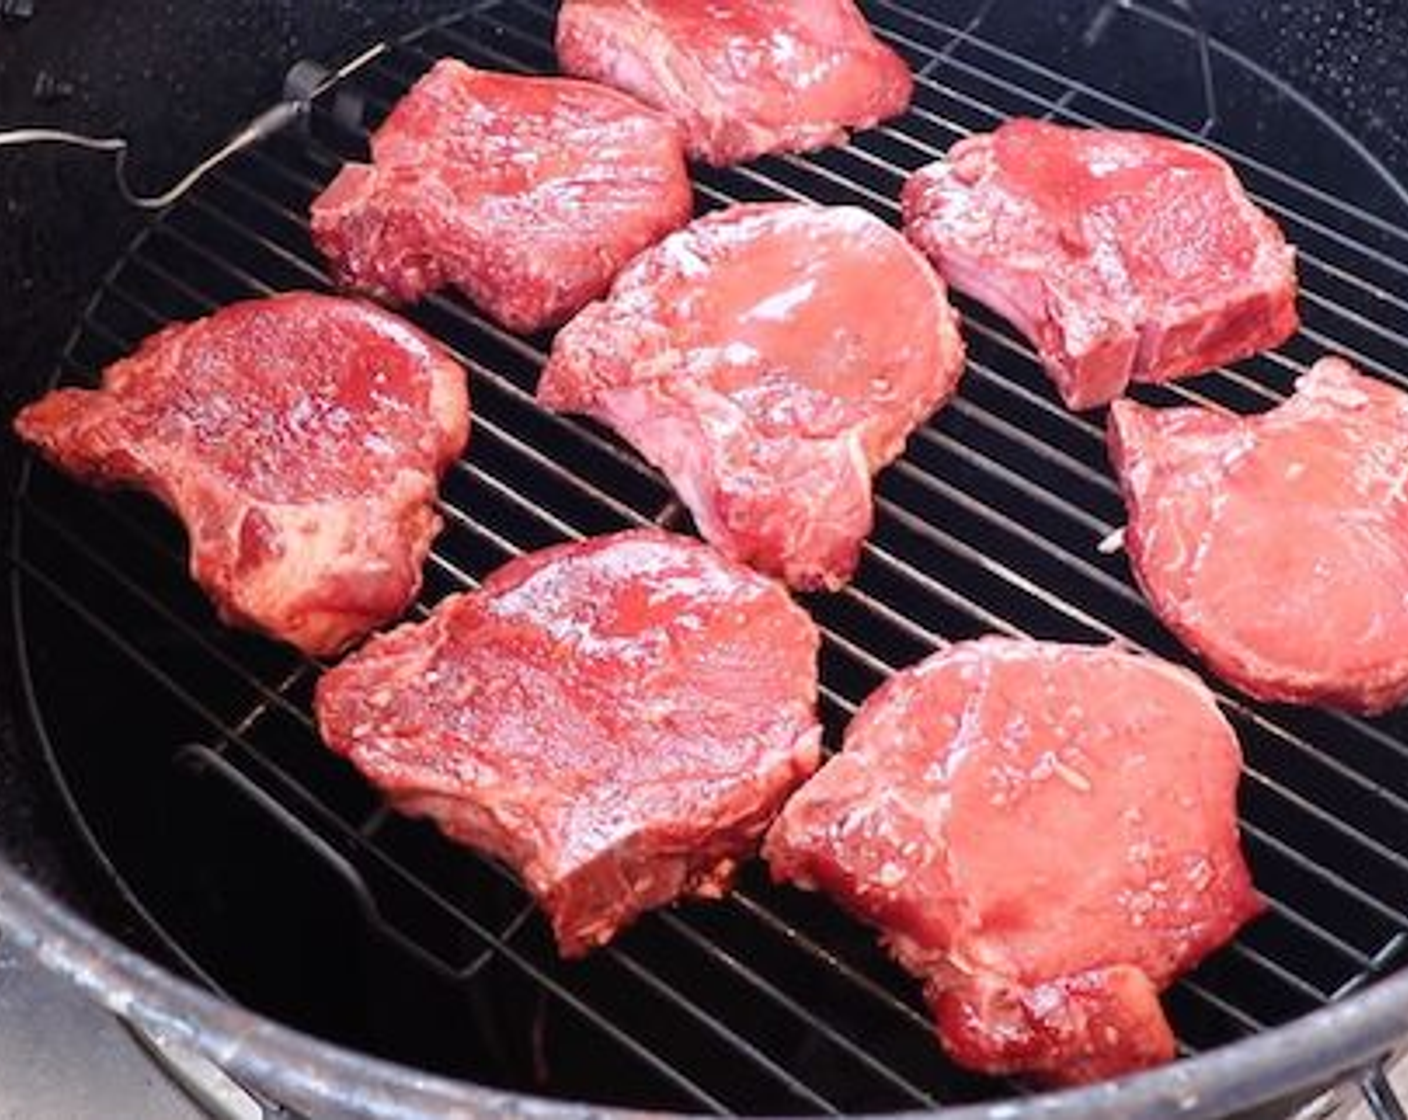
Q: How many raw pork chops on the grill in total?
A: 8